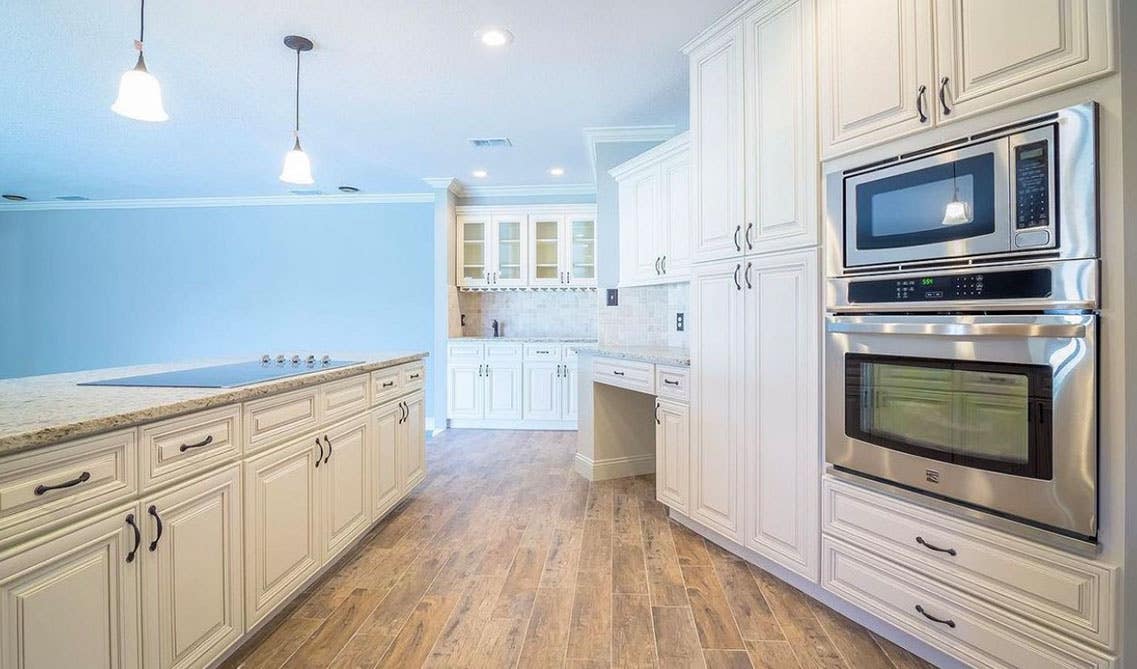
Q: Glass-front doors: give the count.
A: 4